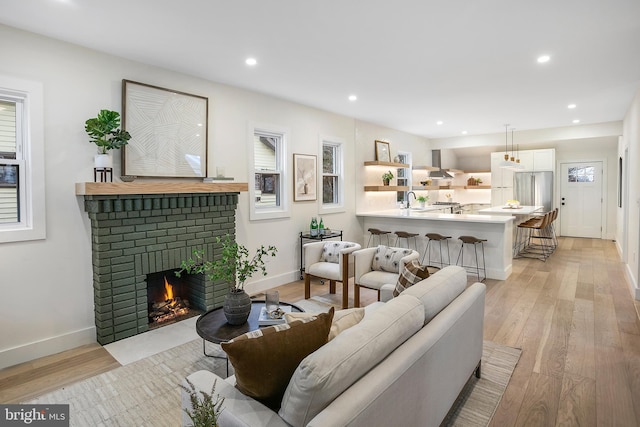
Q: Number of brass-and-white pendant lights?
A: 3